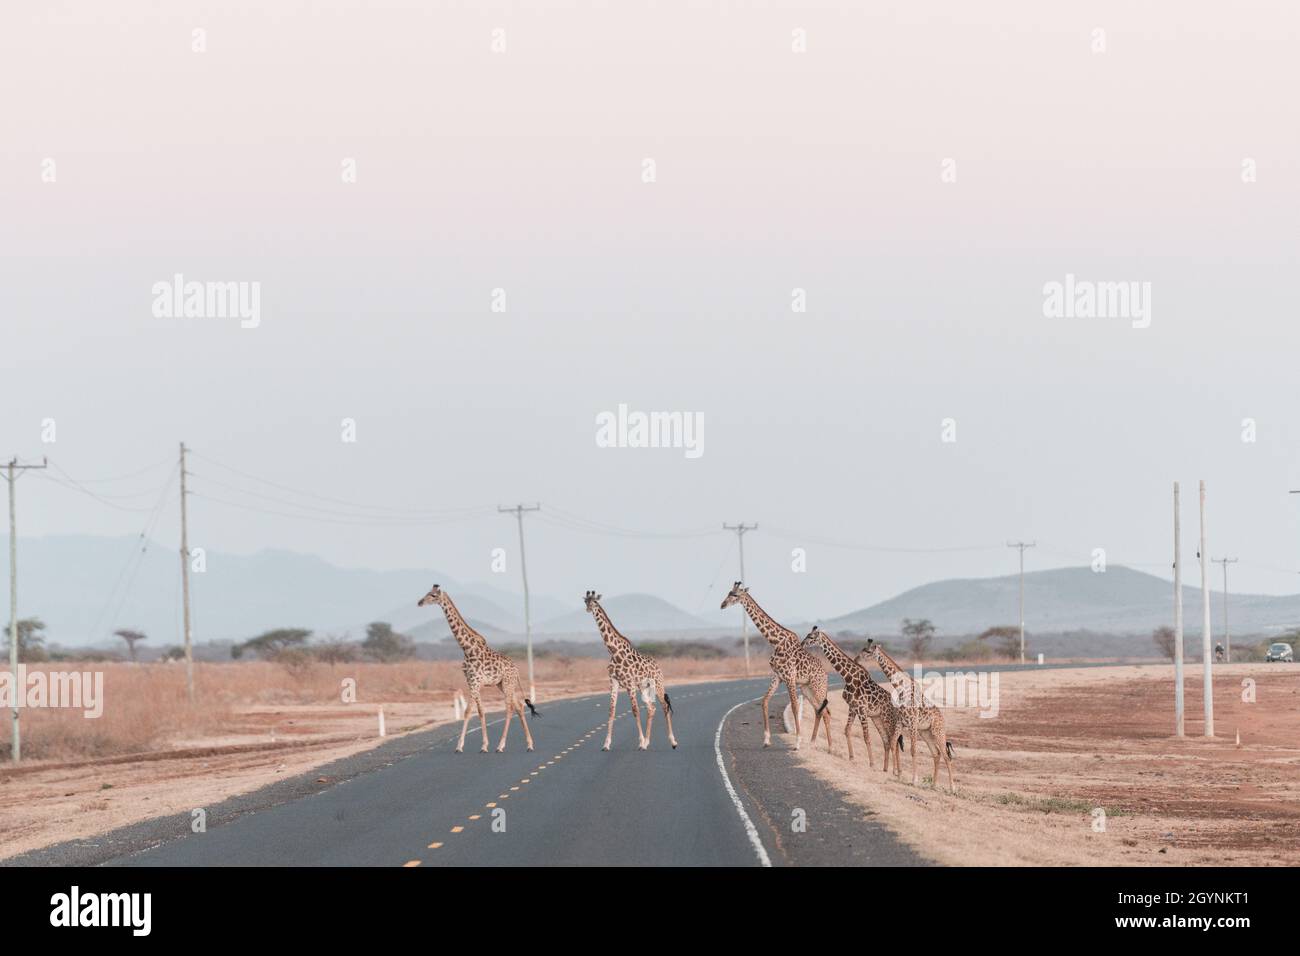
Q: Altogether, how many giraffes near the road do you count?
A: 5